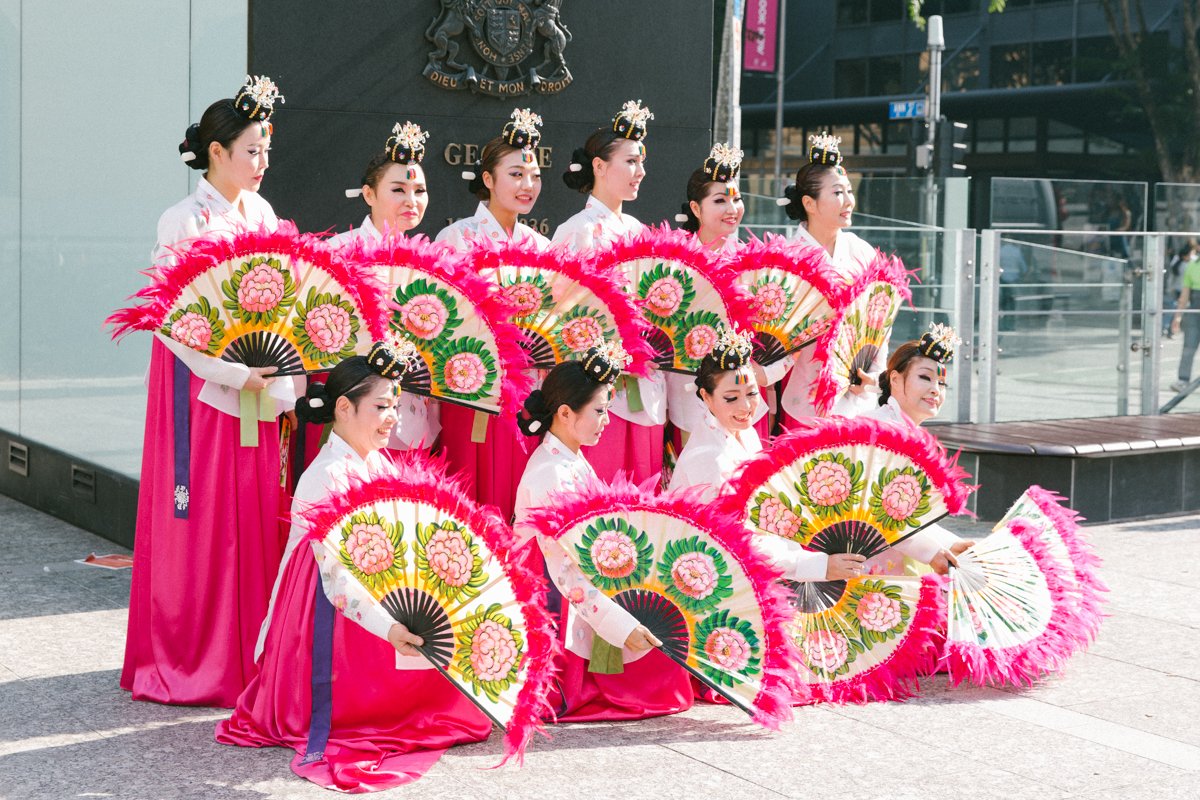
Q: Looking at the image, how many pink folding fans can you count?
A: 12